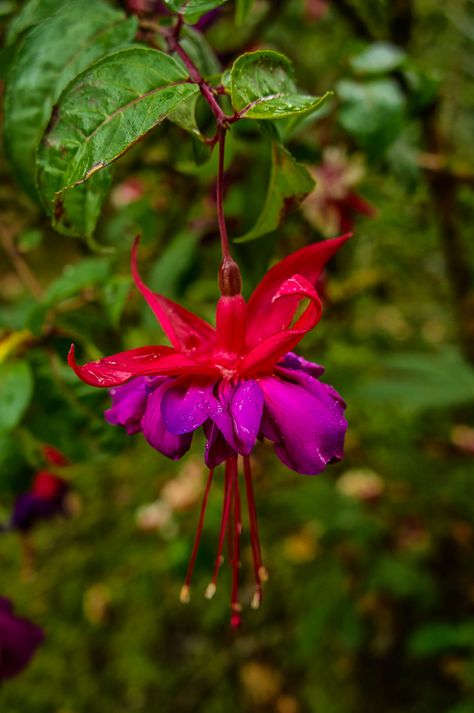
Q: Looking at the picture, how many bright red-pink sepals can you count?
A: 4